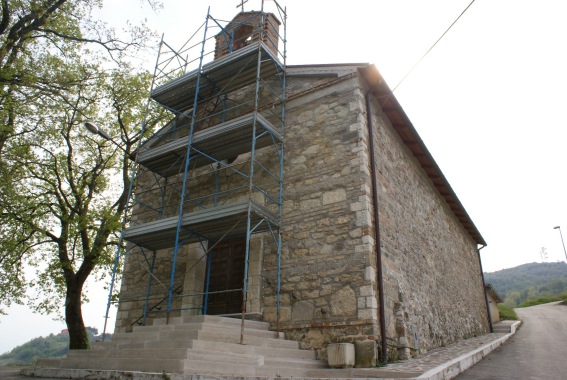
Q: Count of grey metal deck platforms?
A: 3